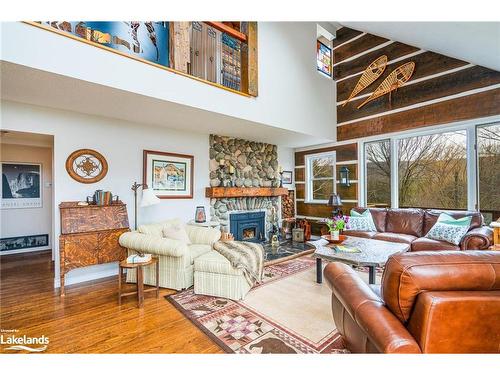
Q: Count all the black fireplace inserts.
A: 1